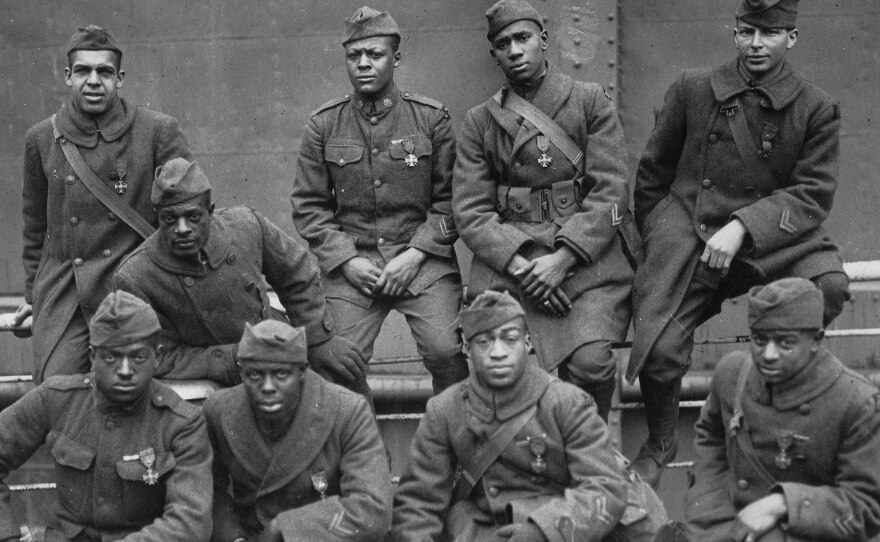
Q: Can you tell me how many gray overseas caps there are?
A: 9